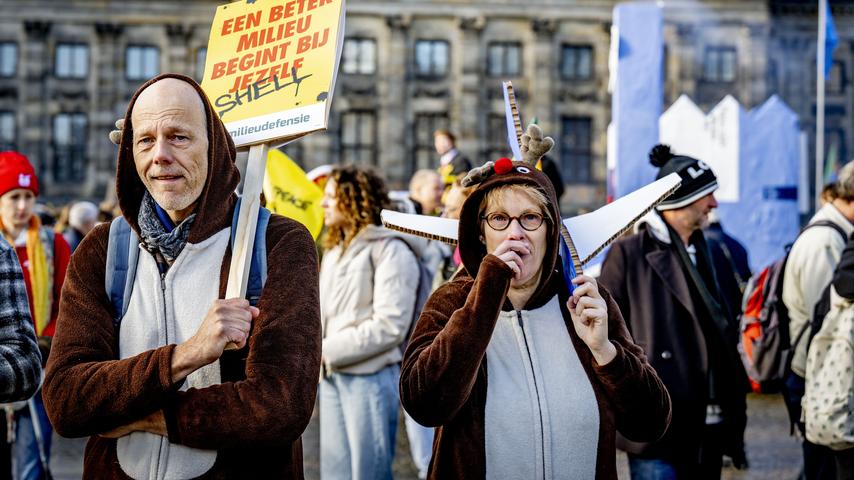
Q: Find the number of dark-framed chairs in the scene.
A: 0